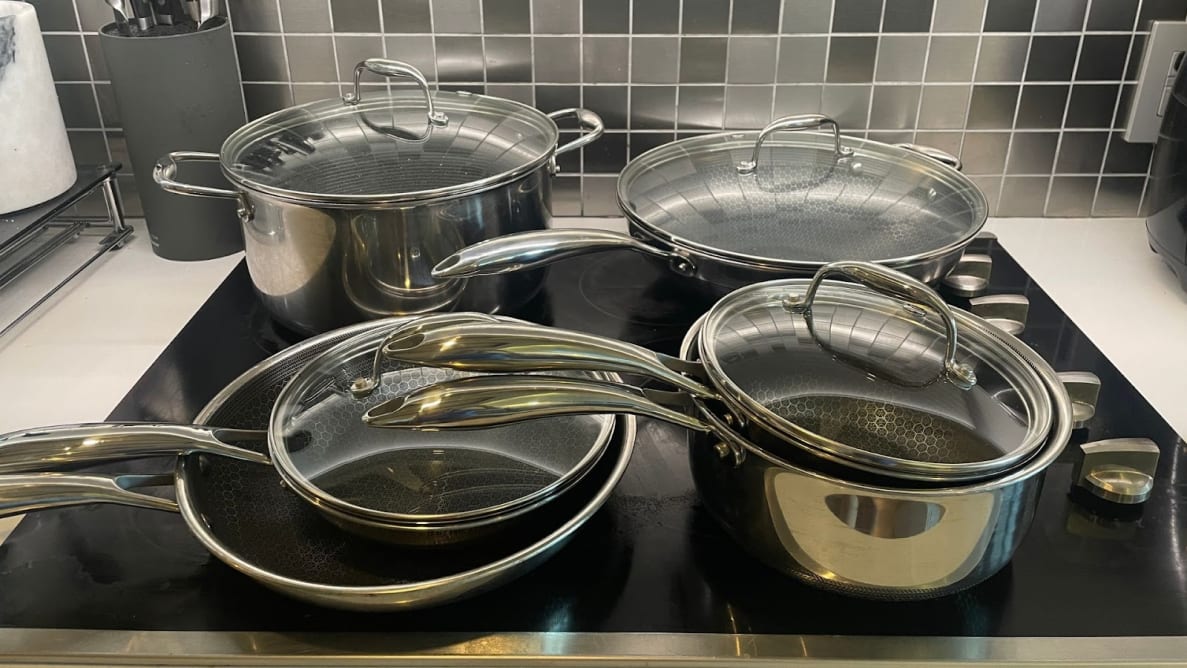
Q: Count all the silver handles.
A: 12